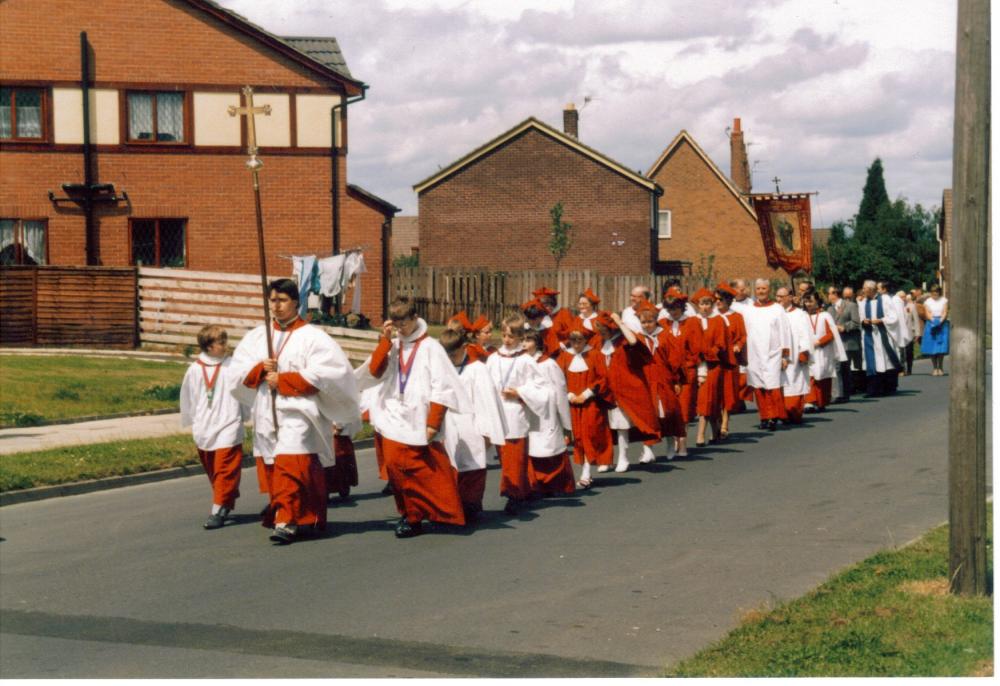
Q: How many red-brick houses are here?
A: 3